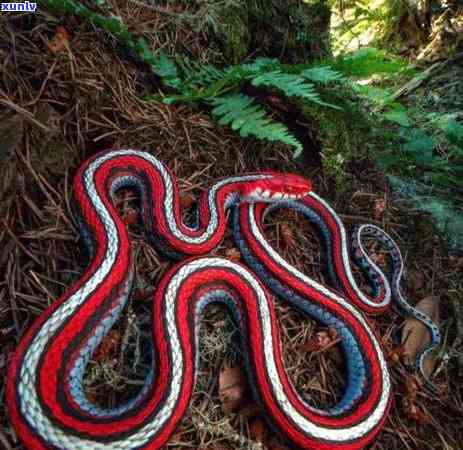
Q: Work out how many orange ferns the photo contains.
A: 0